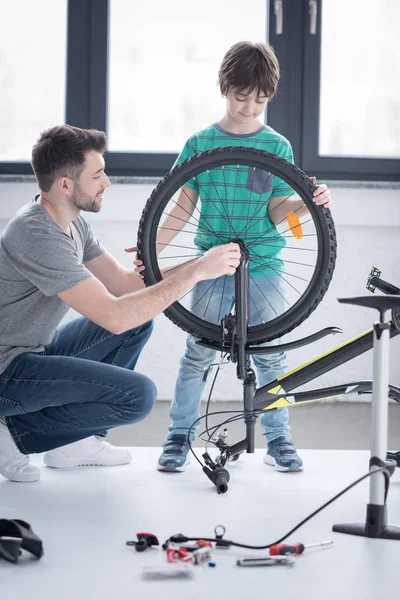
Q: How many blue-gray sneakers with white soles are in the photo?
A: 2